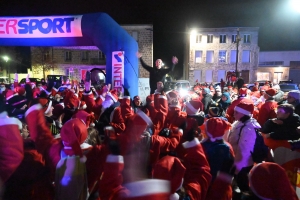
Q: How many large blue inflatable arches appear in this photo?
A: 1